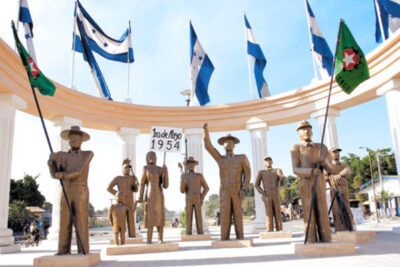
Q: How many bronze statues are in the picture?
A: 9